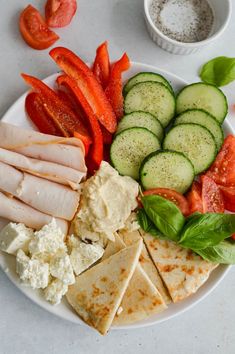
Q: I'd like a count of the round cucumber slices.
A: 8